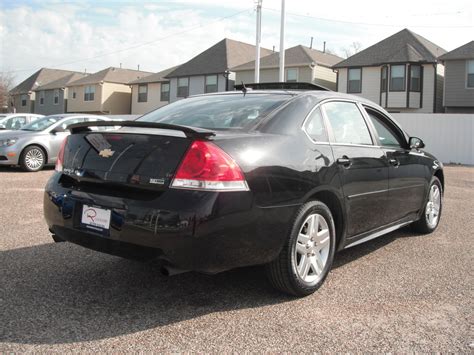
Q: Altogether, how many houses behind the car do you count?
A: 8